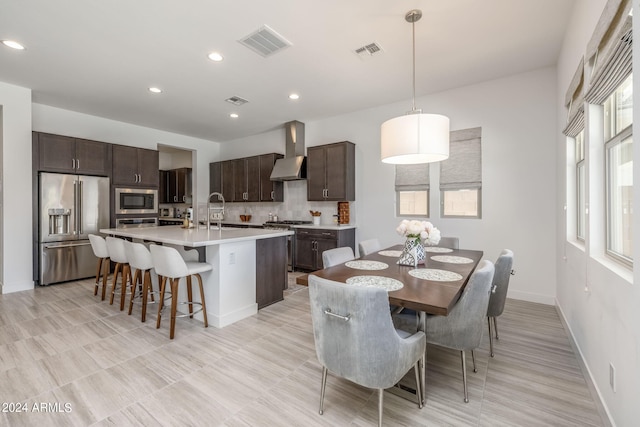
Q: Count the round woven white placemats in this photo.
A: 6